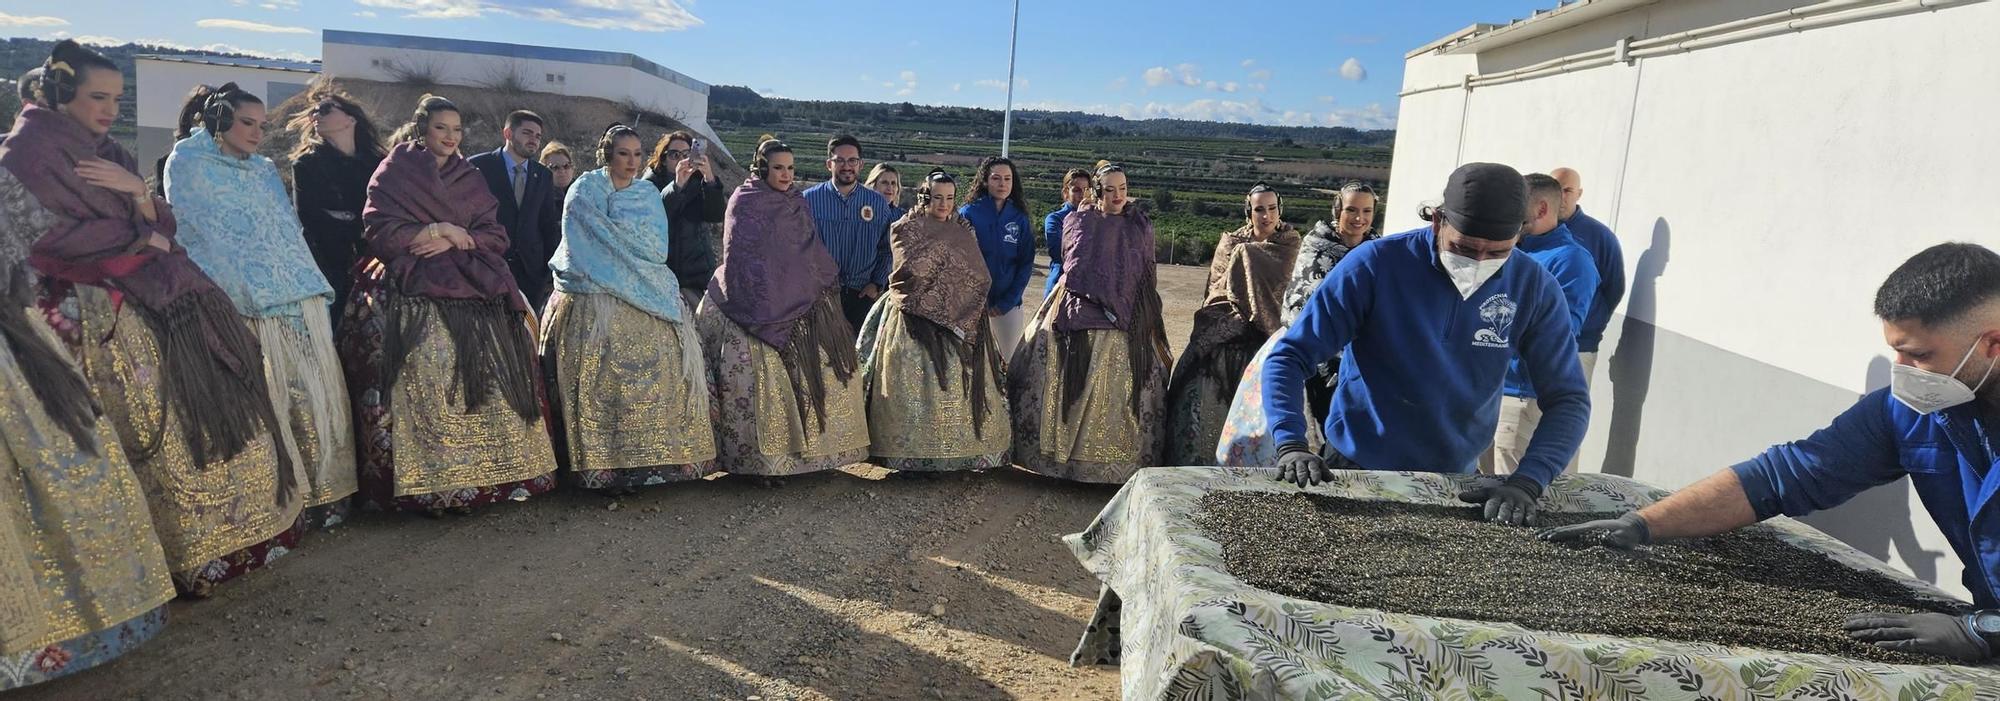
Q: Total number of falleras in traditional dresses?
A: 10